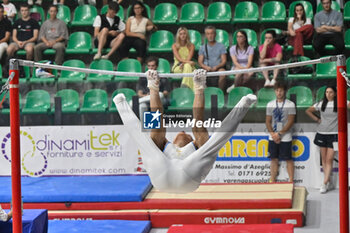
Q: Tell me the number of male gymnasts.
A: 1